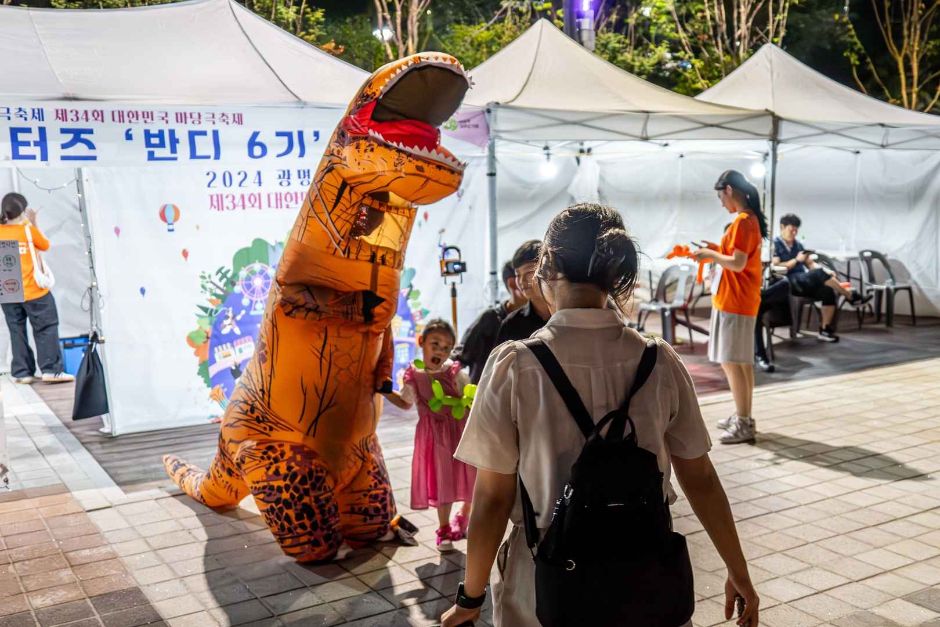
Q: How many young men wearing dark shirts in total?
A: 3